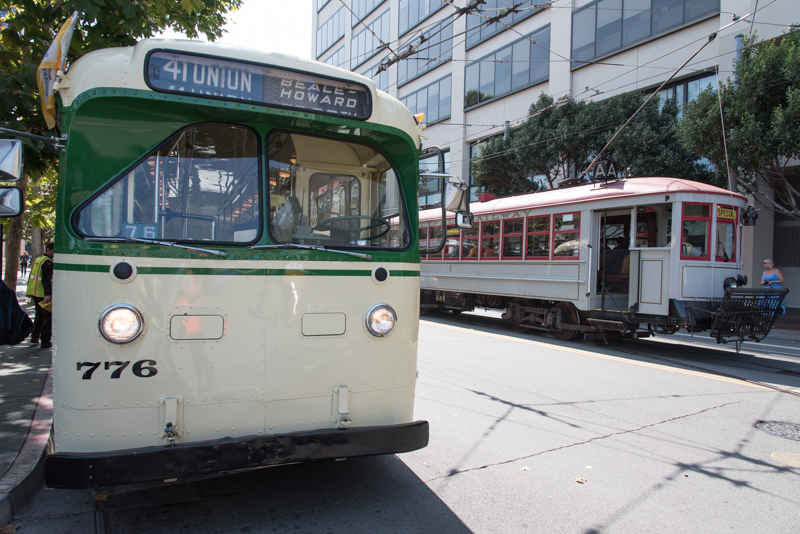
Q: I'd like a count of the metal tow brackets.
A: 2